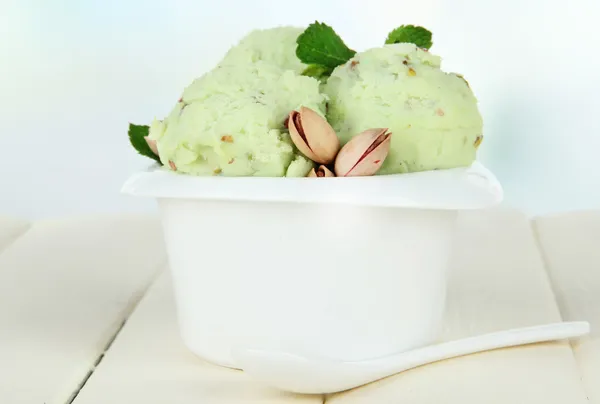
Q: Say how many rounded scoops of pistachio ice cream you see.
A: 3